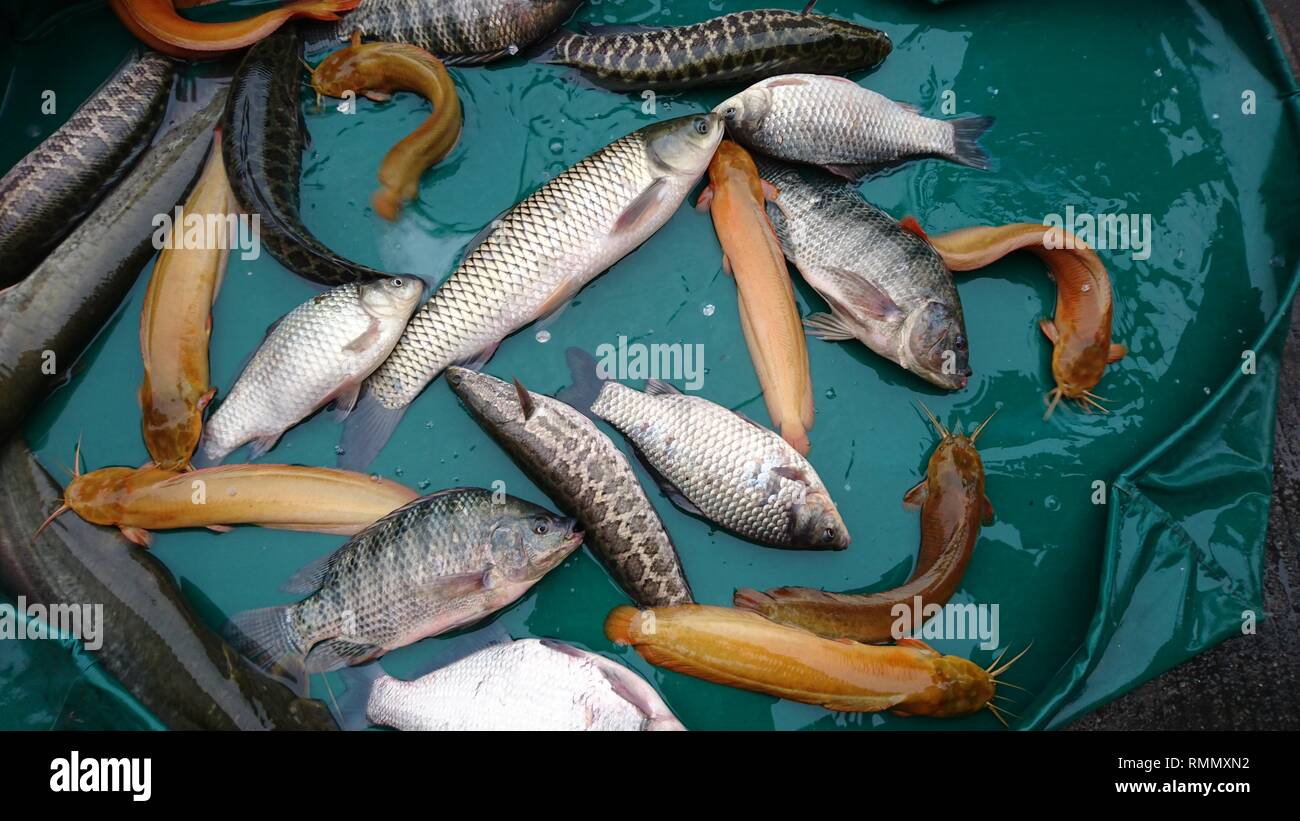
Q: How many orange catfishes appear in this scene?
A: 8